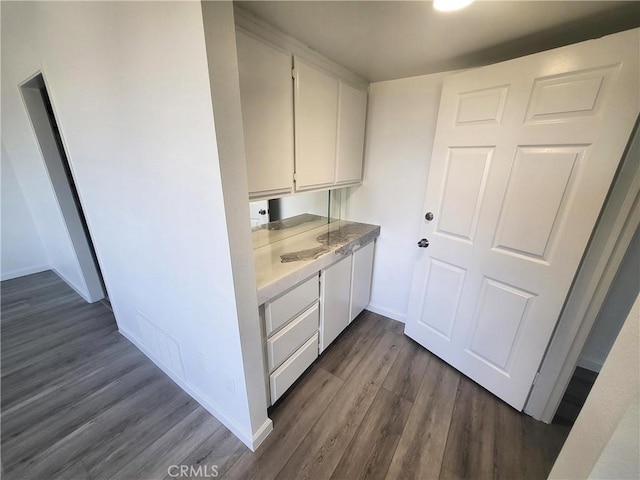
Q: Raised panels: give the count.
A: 6